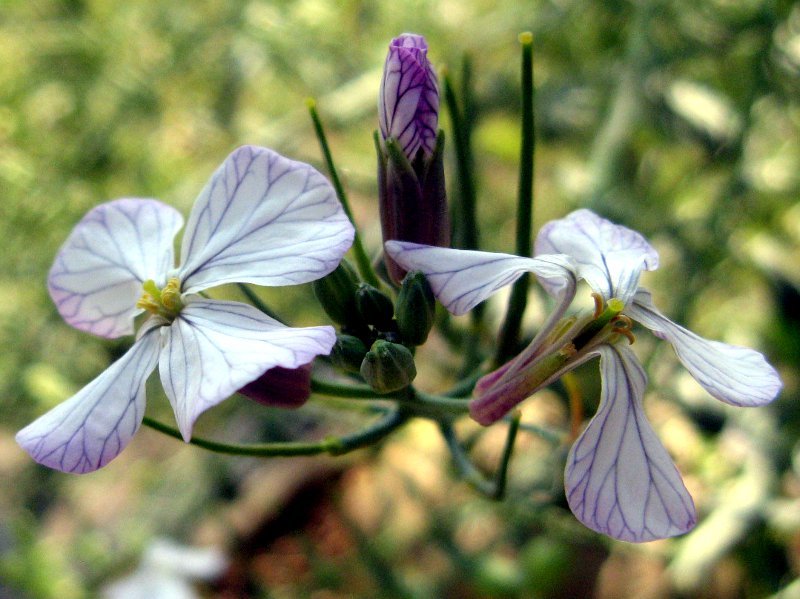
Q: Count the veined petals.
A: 8